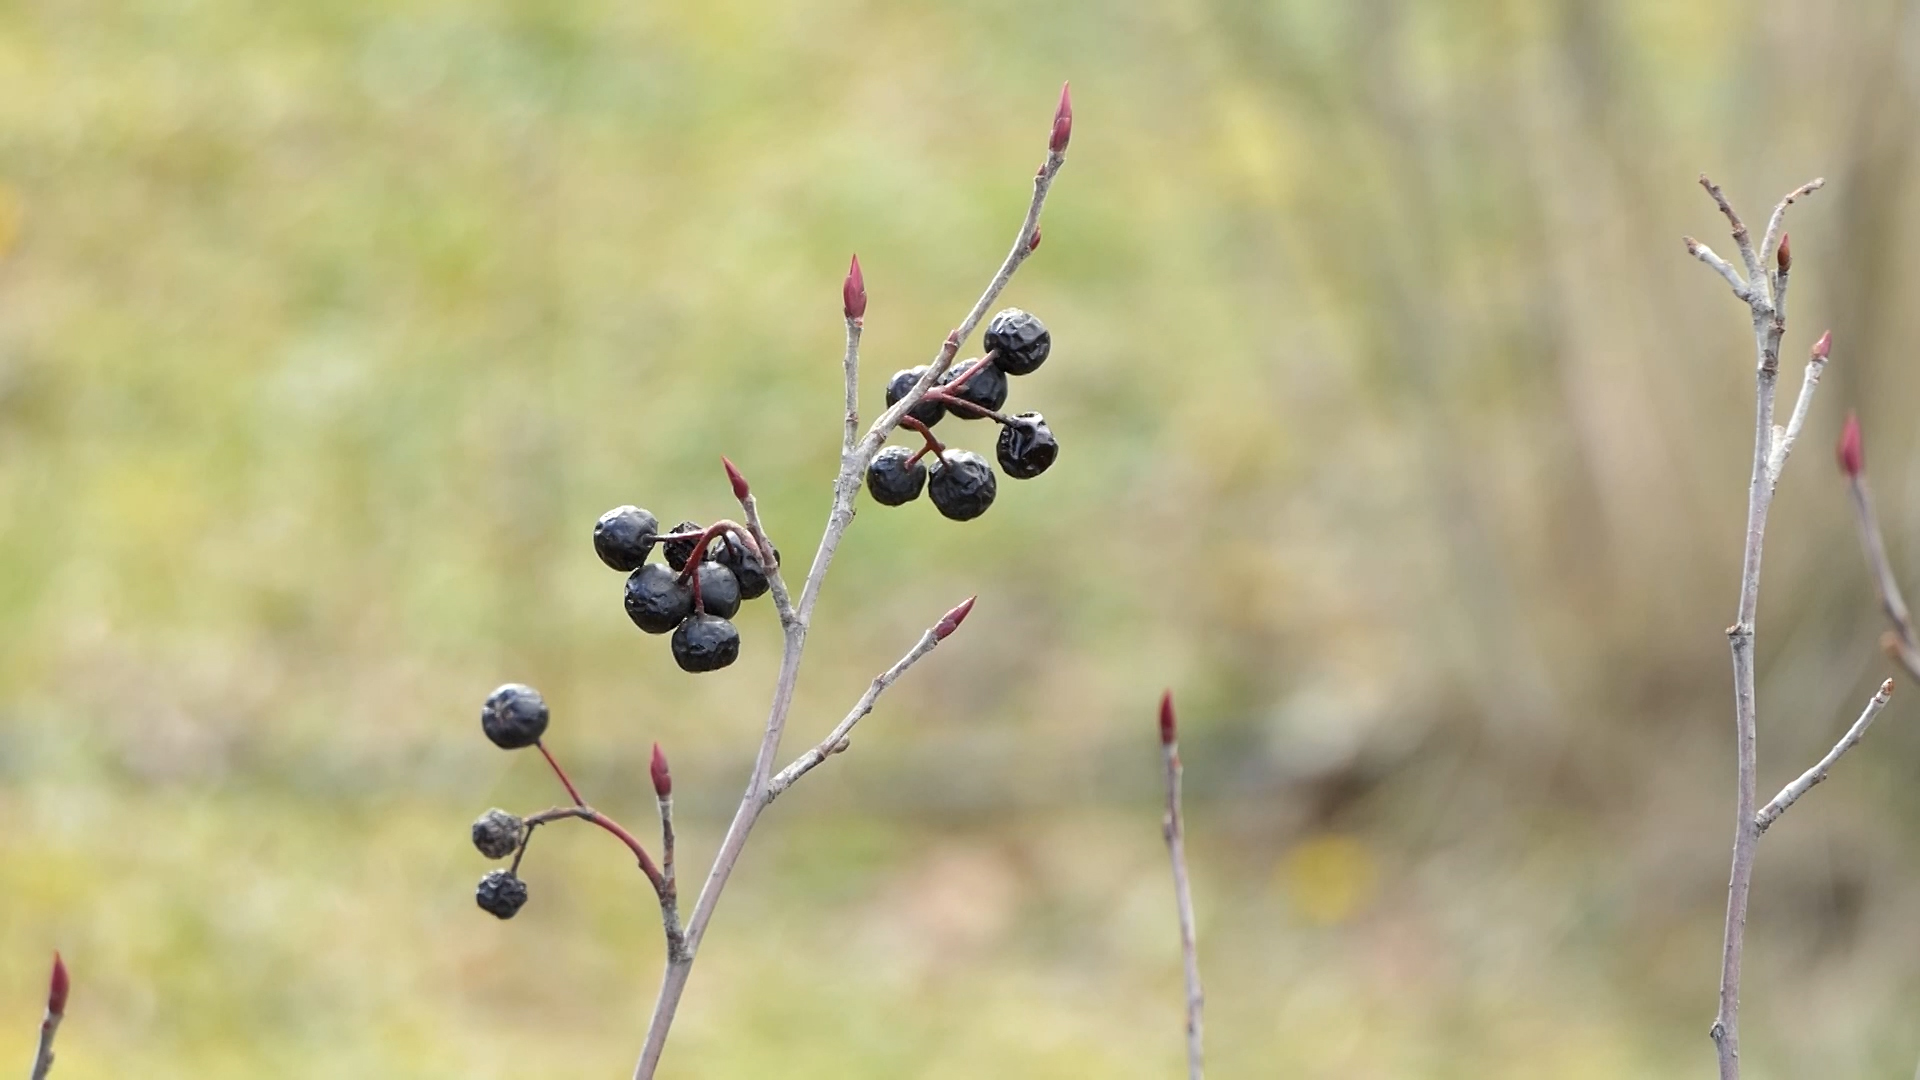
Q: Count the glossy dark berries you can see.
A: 15